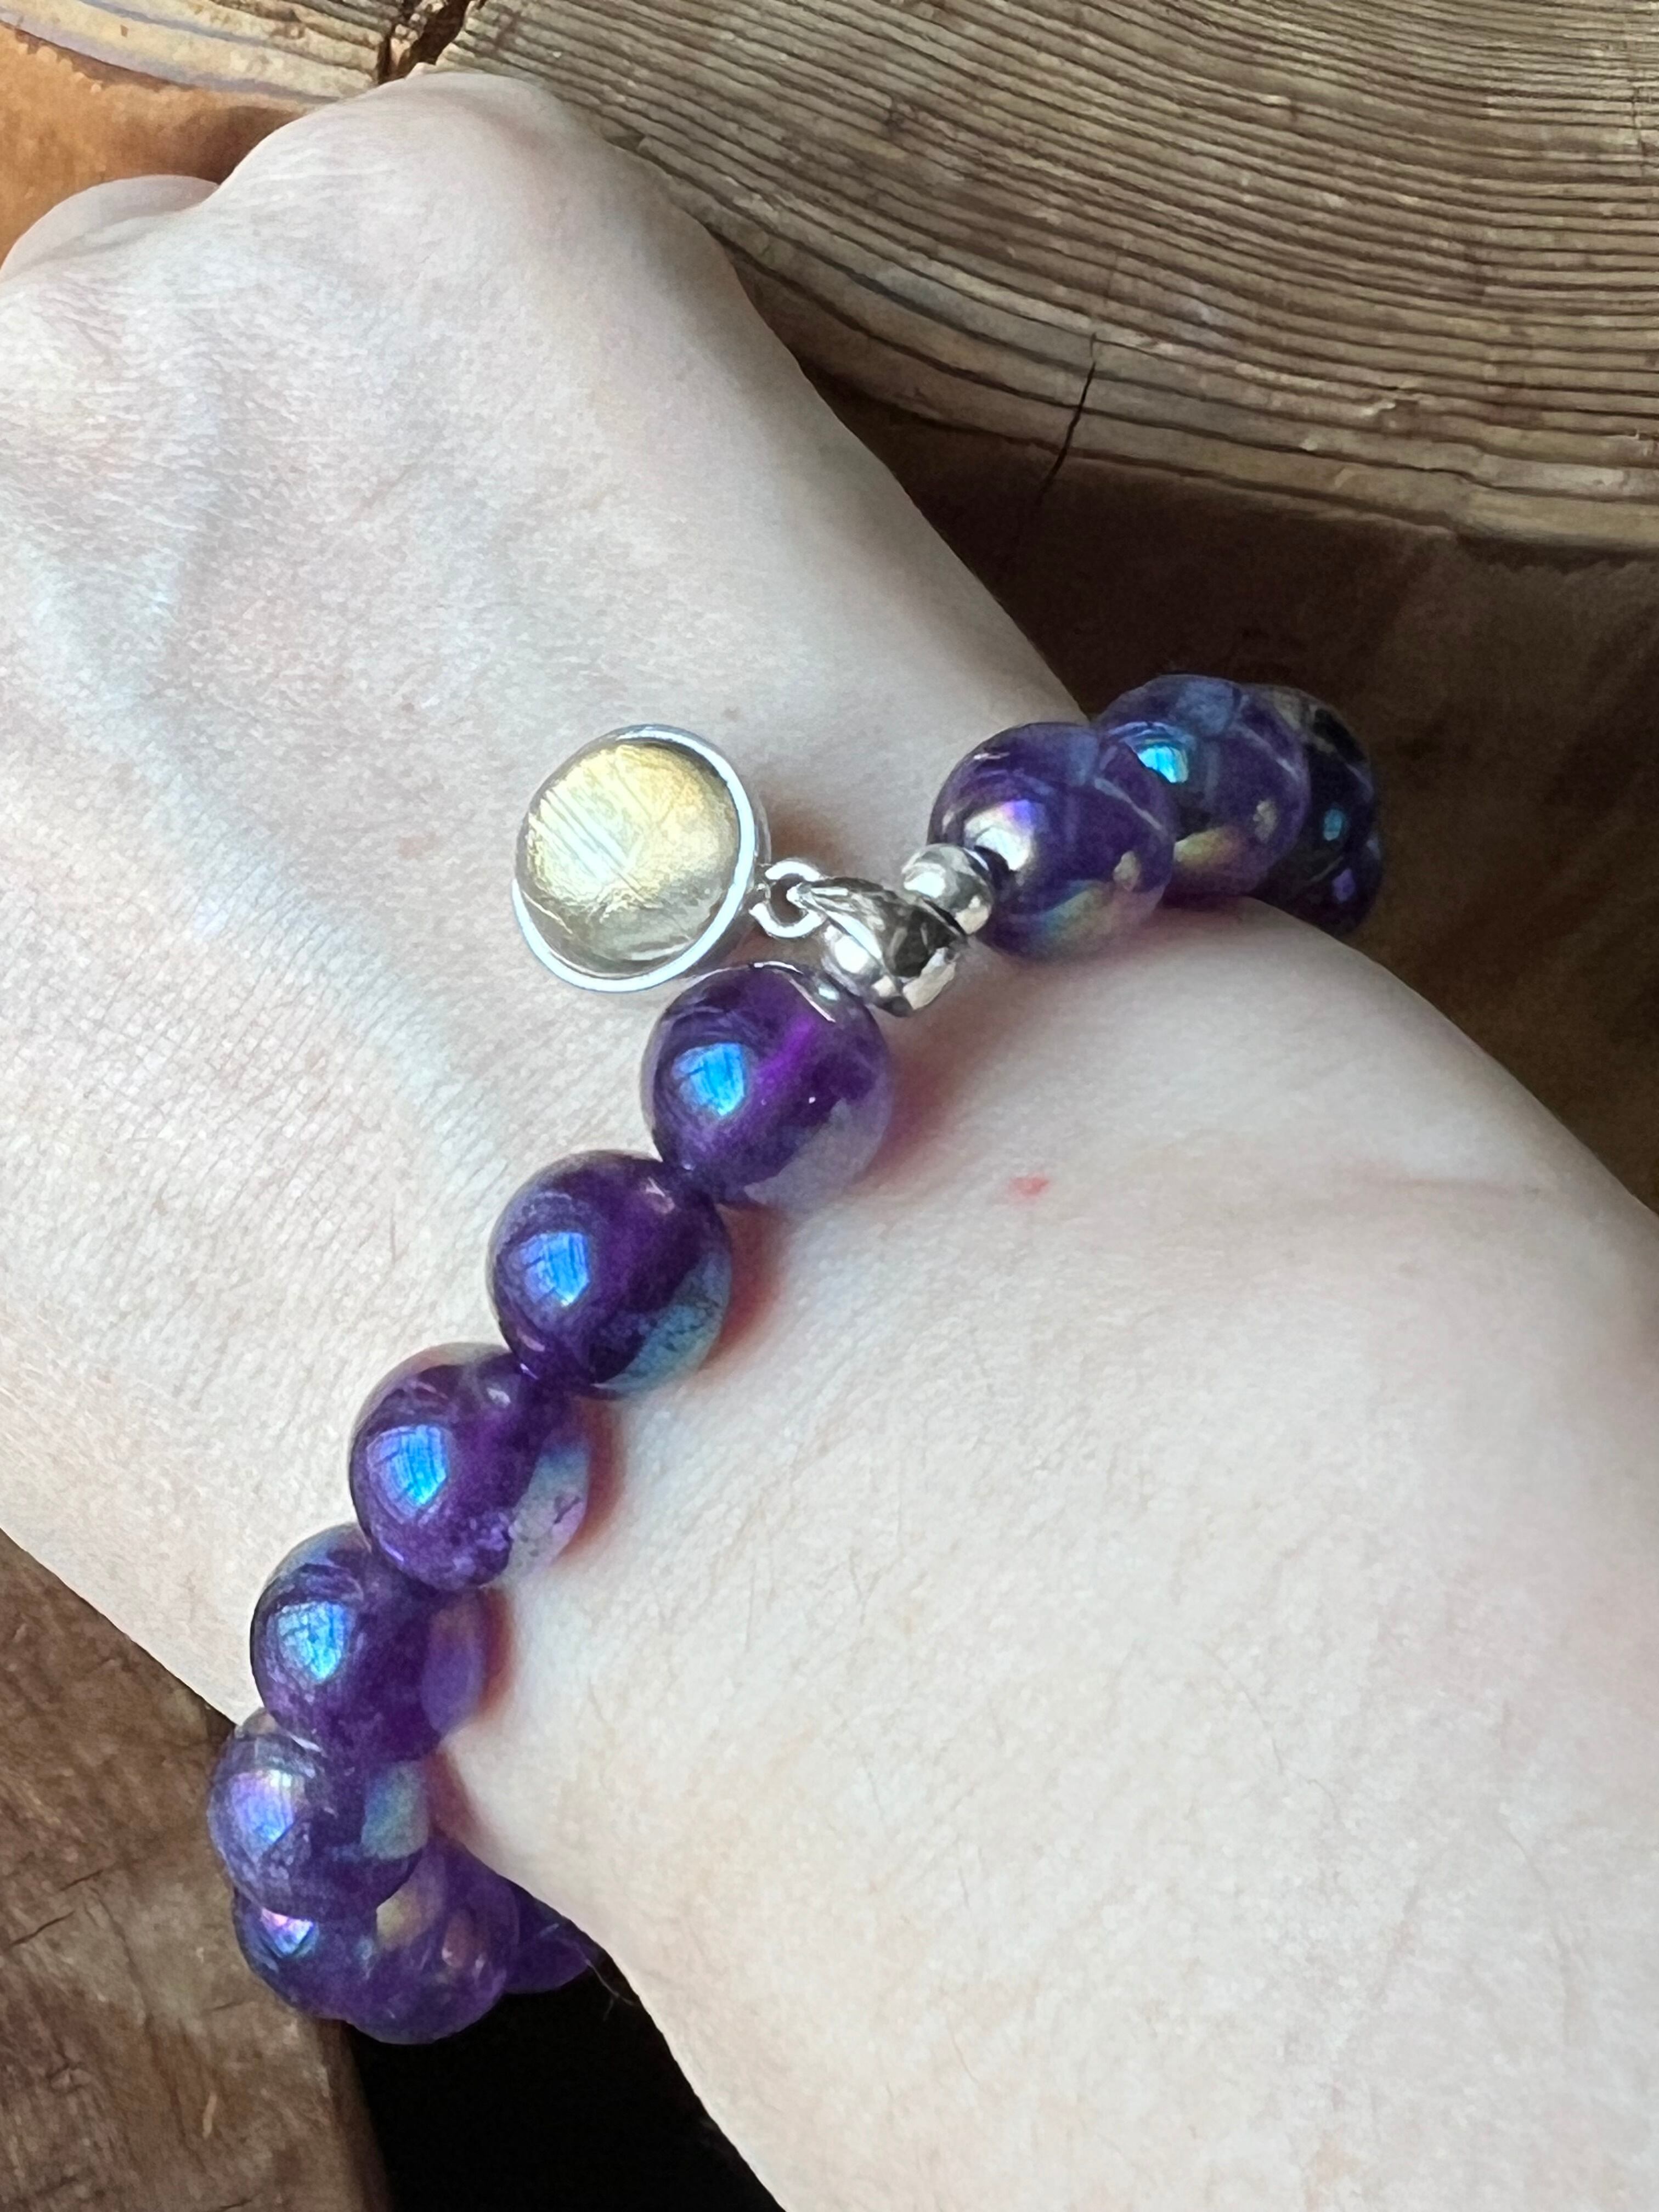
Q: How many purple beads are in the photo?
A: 12